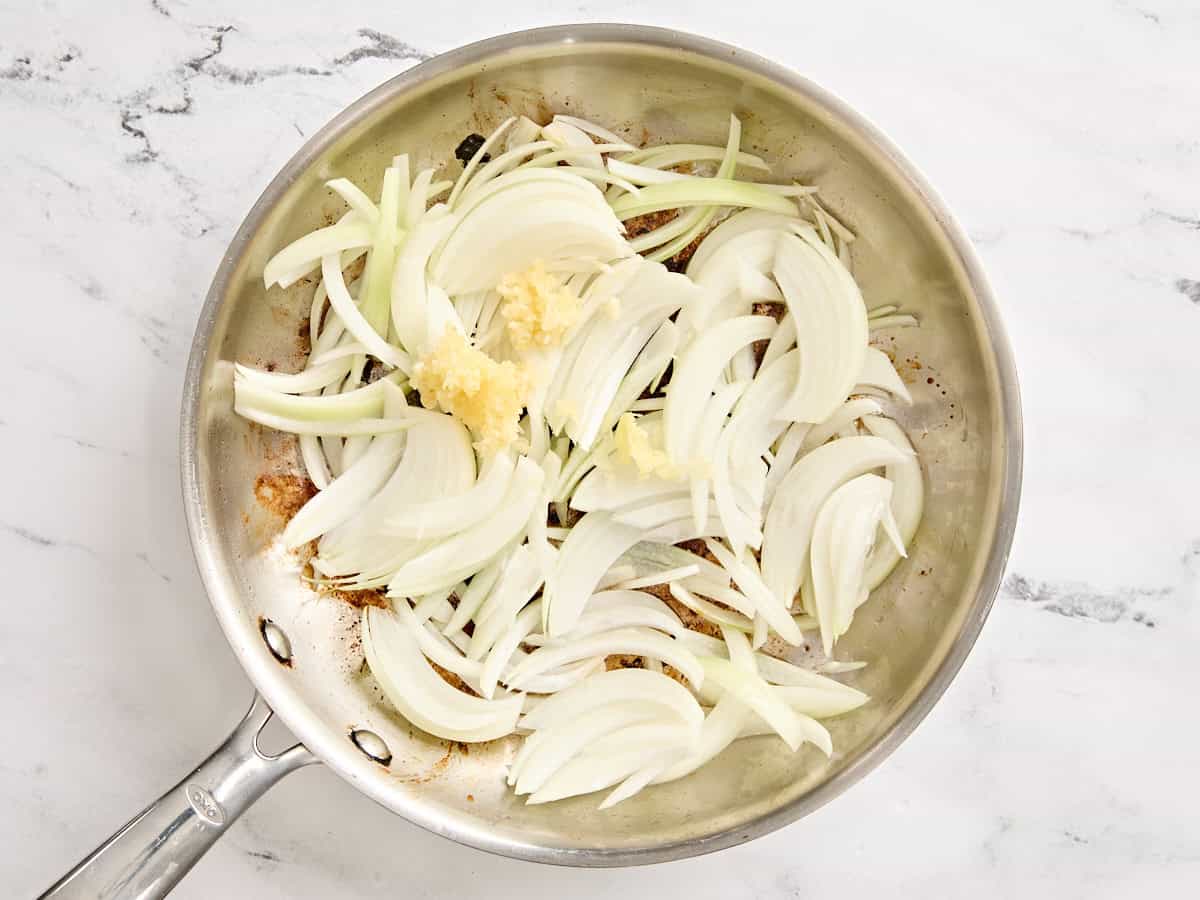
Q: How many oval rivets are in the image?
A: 2